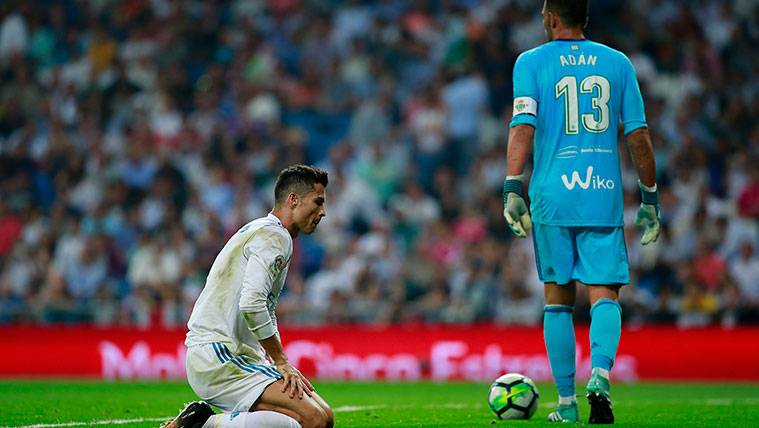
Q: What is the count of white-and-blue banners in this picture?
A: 0